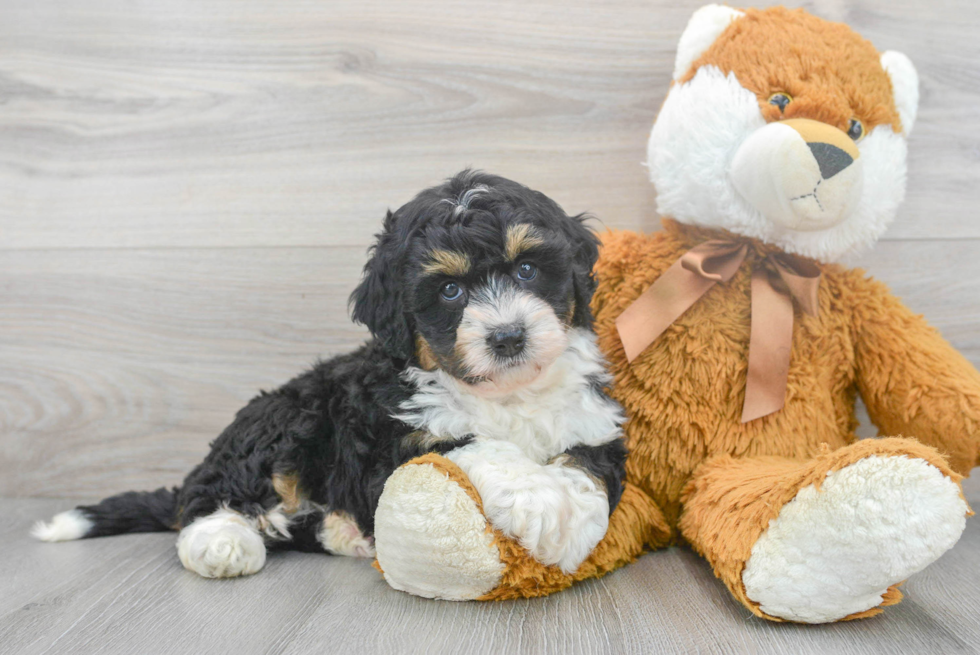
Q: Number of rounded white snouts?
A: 2